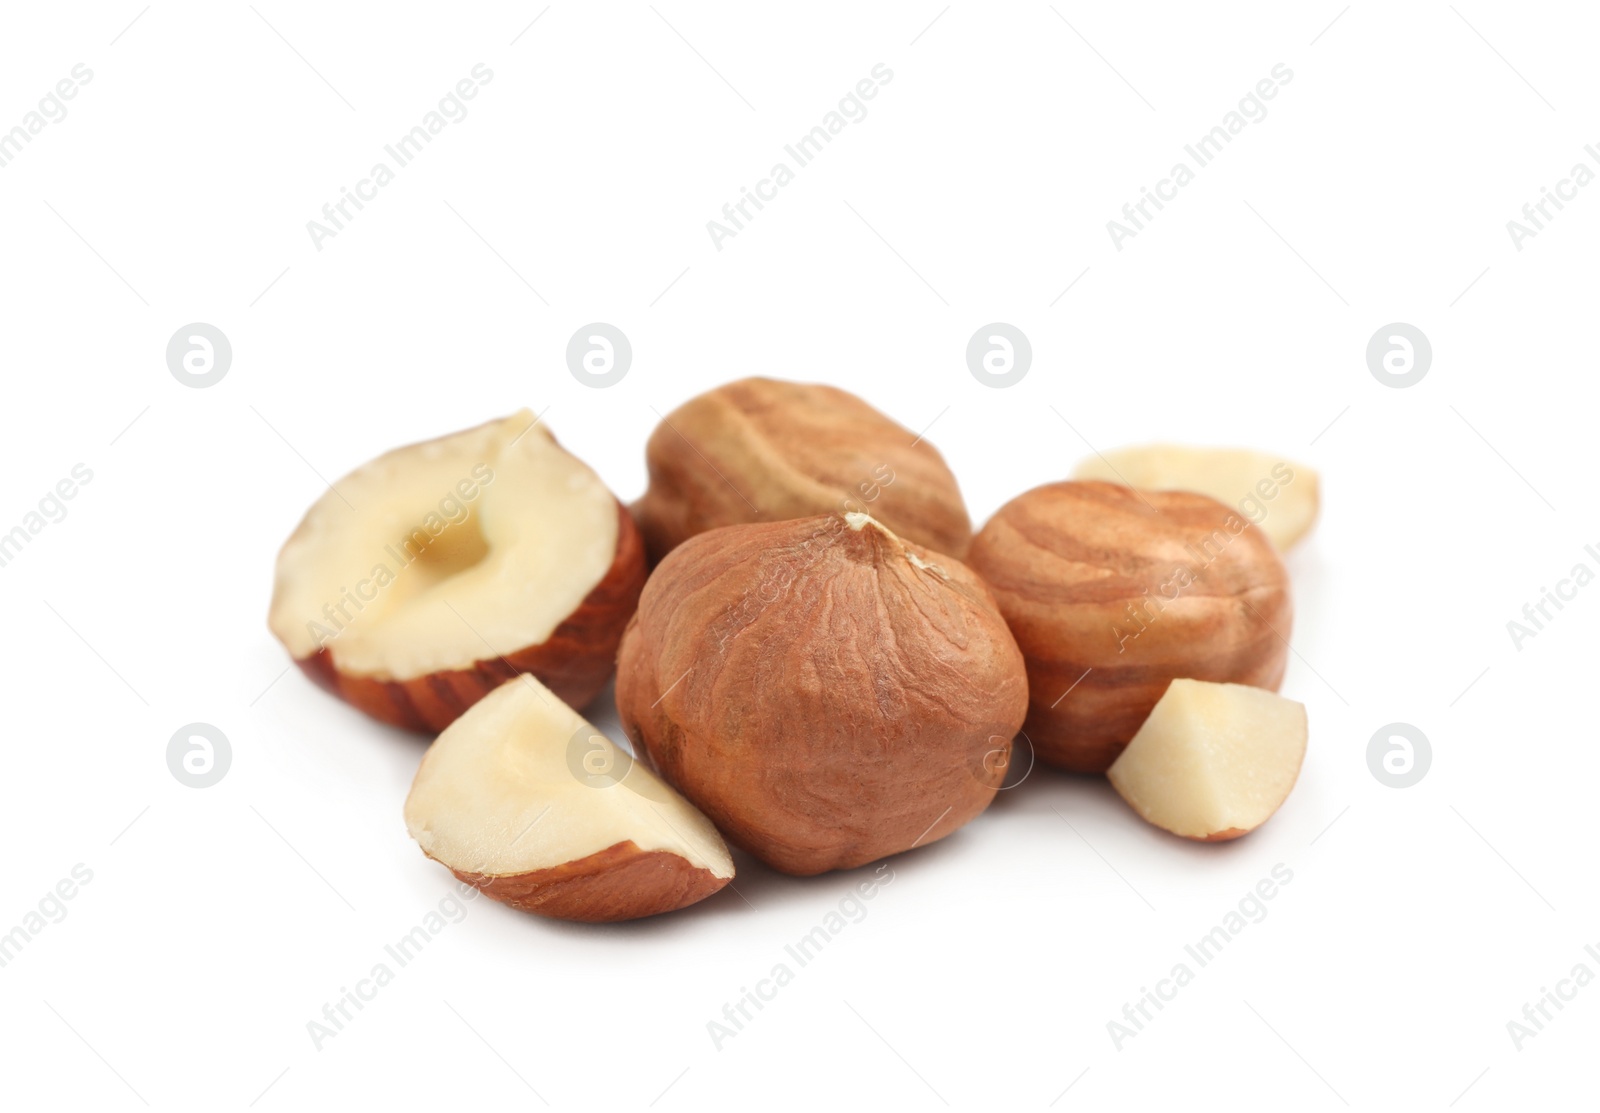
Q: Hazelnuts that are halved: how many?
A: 1